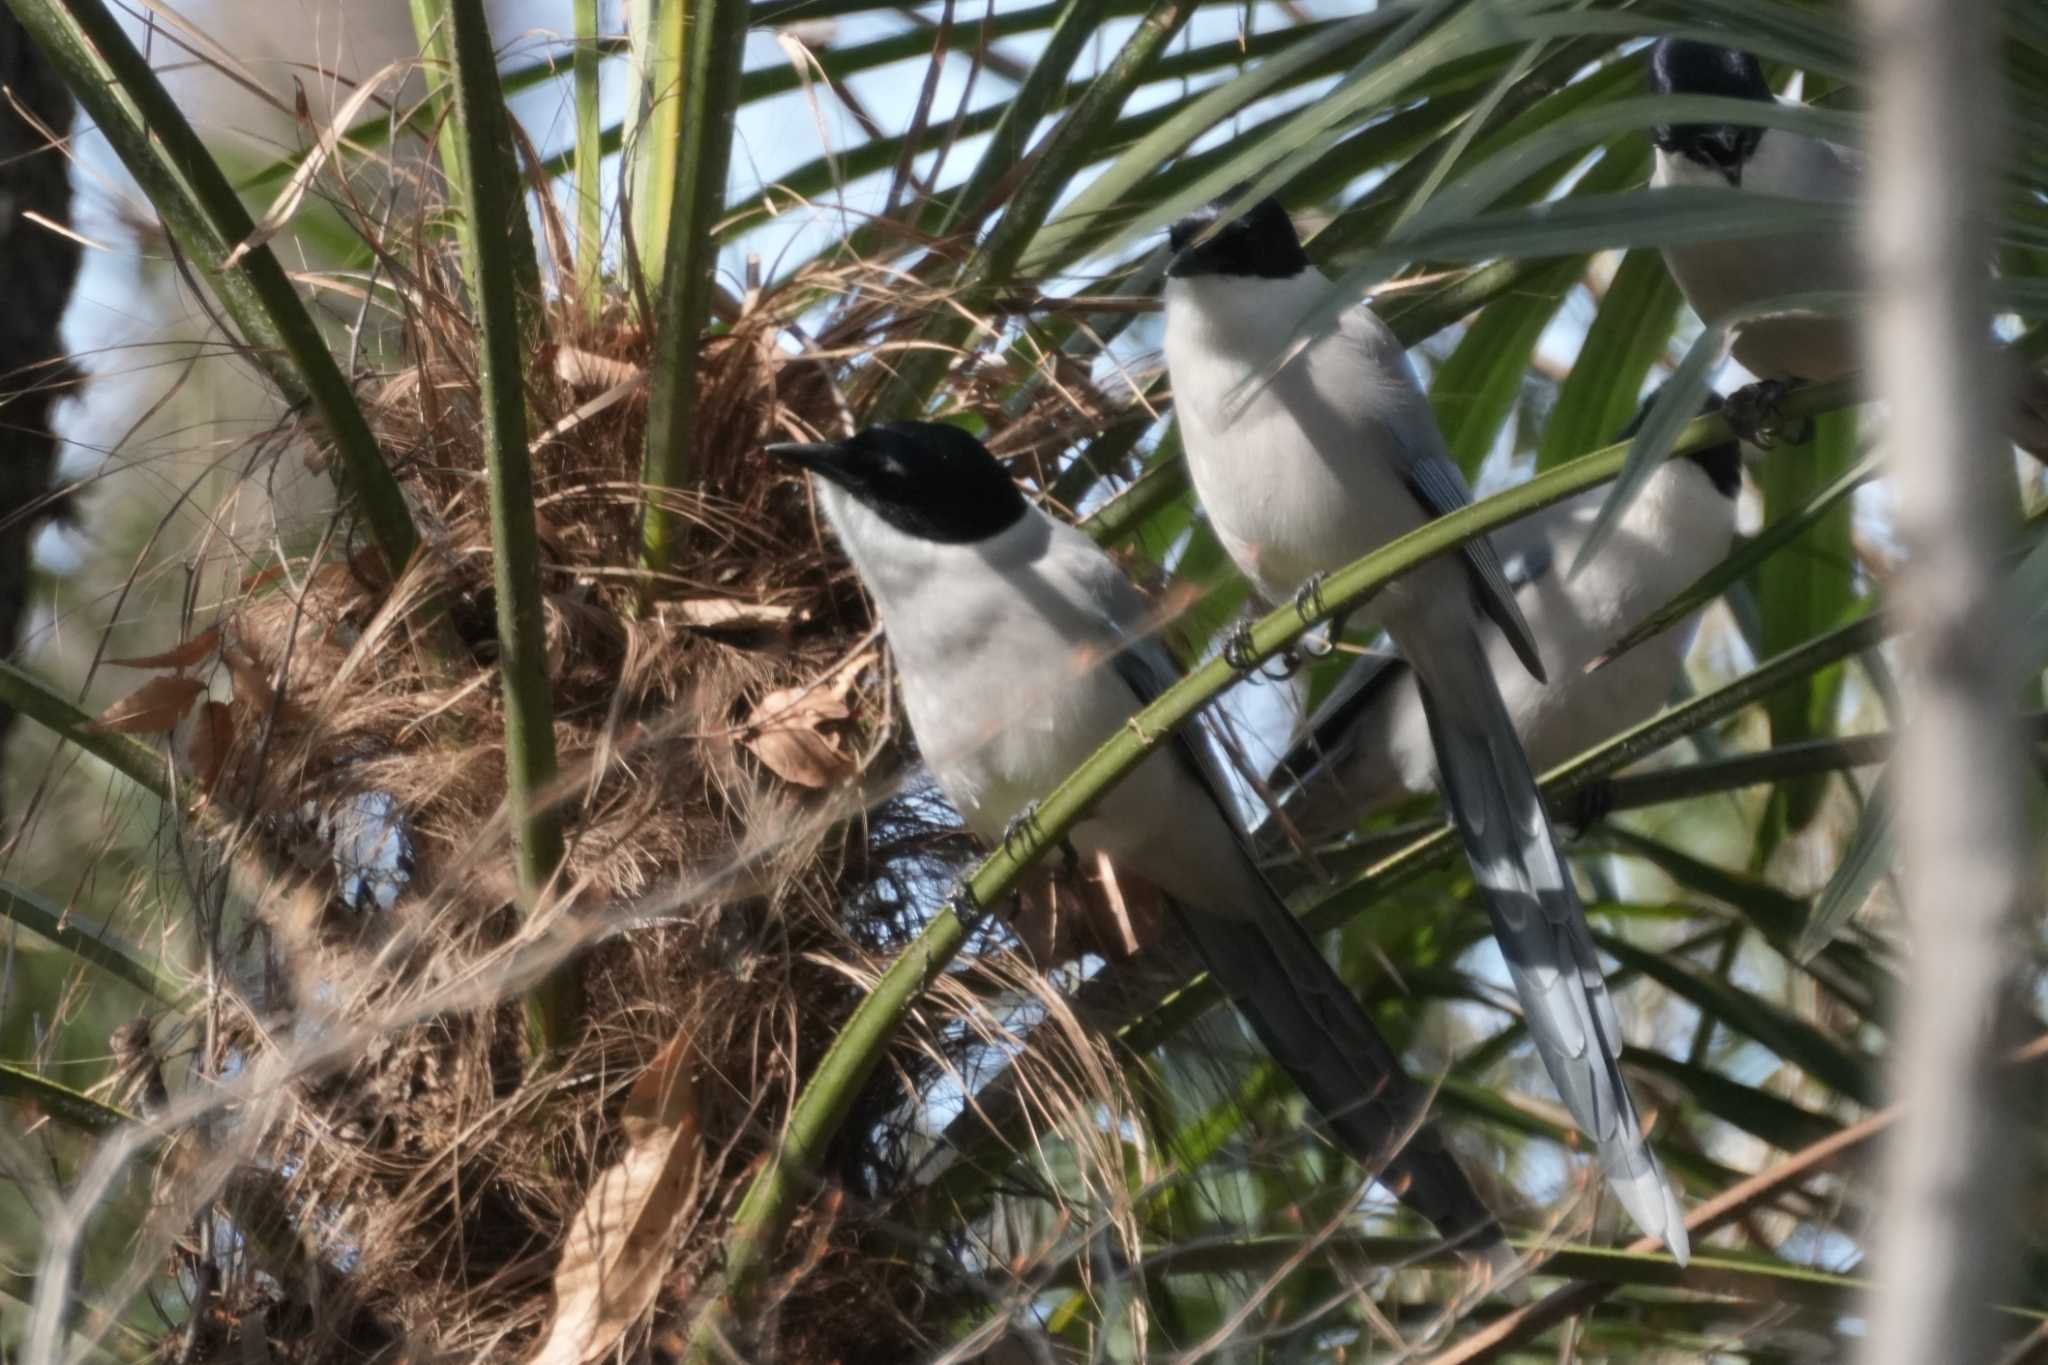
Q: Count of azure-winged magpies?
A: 4